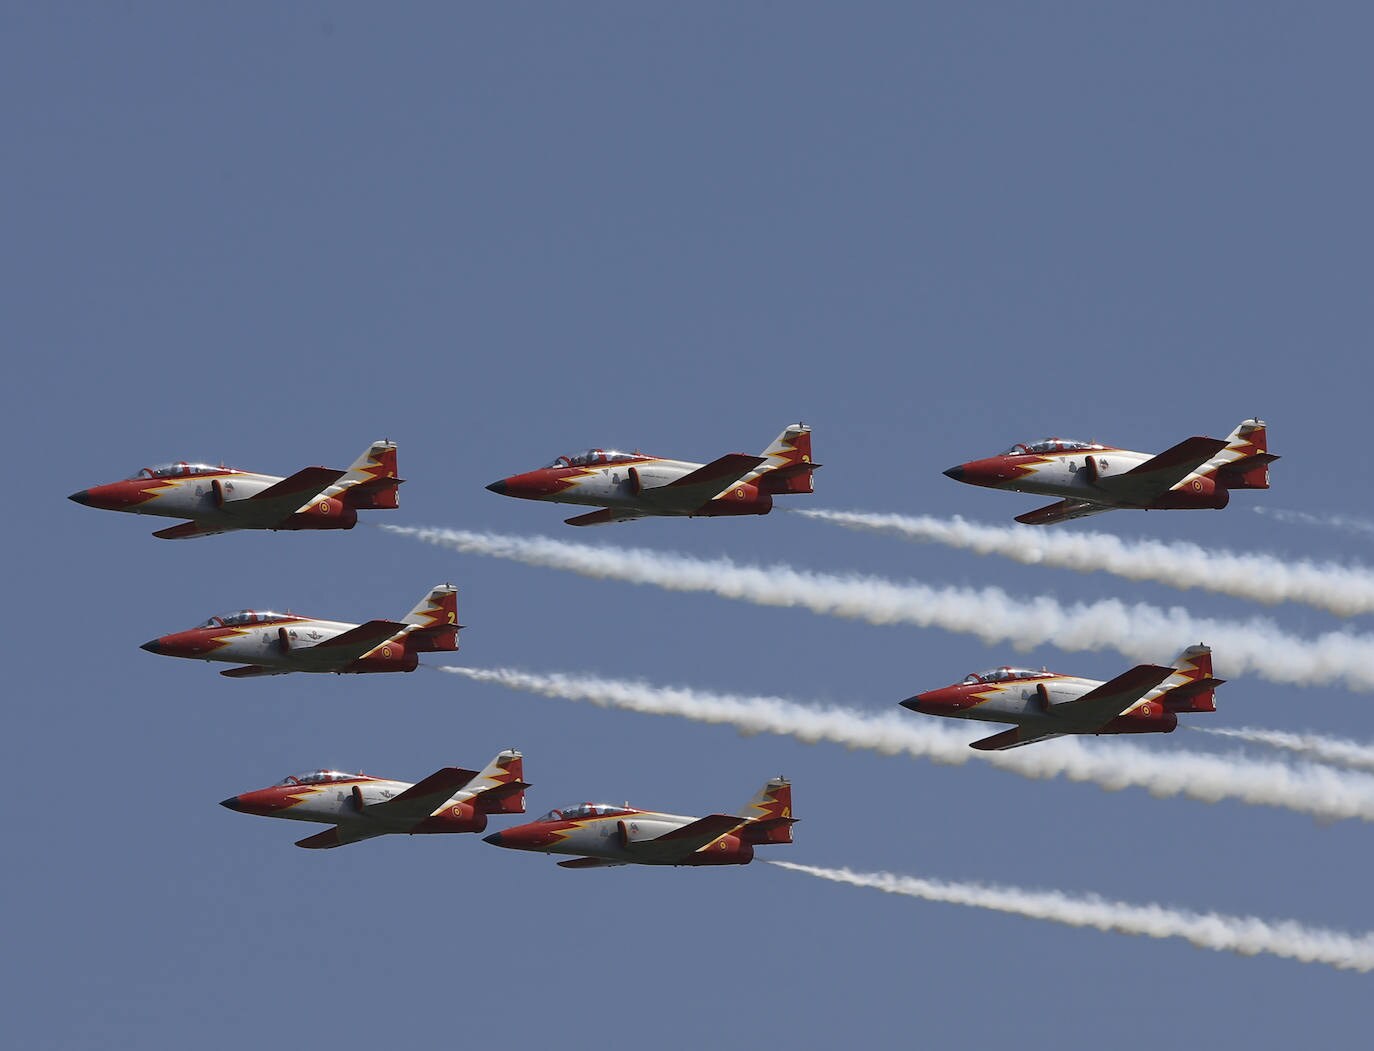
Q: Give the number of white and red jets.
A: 7